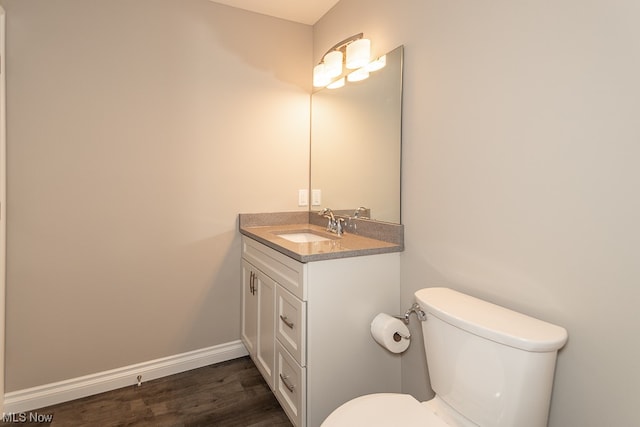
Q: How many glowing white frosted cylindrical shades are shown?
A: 3